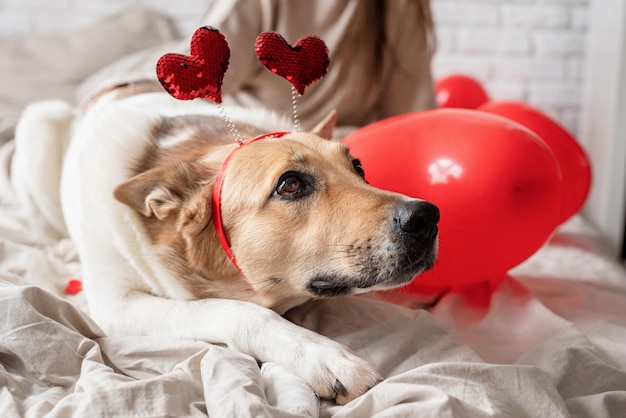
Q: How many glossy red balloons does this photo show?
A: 3